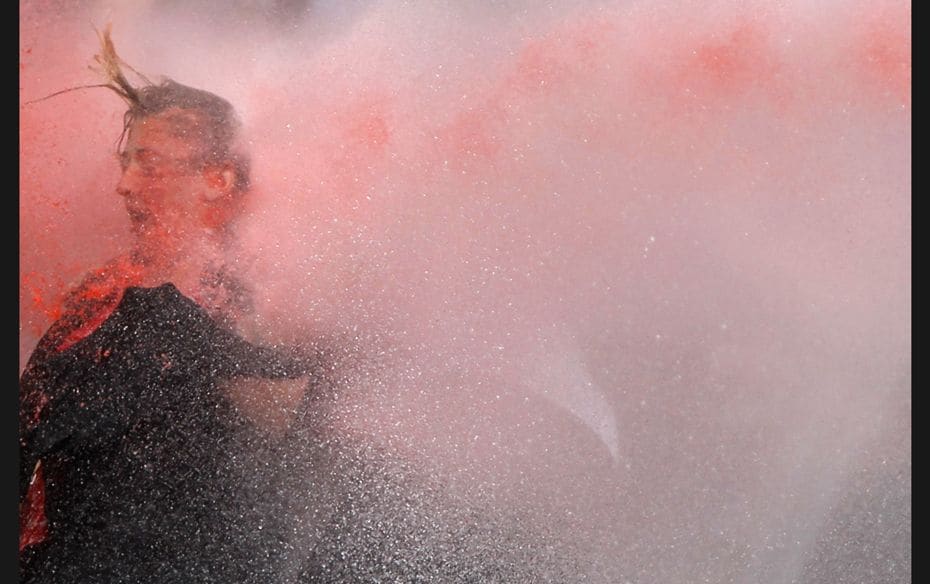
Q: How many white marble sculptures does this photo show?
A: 0